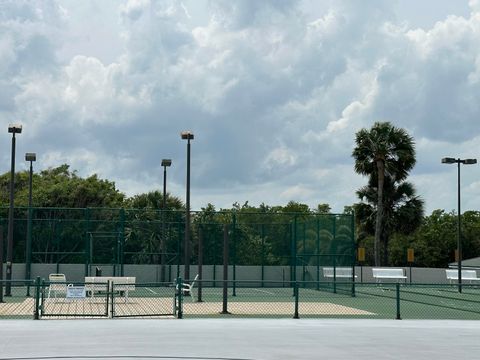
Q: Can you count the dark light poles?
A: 5